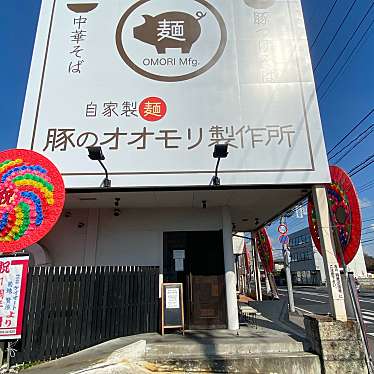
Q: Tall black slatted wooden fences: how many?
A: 1